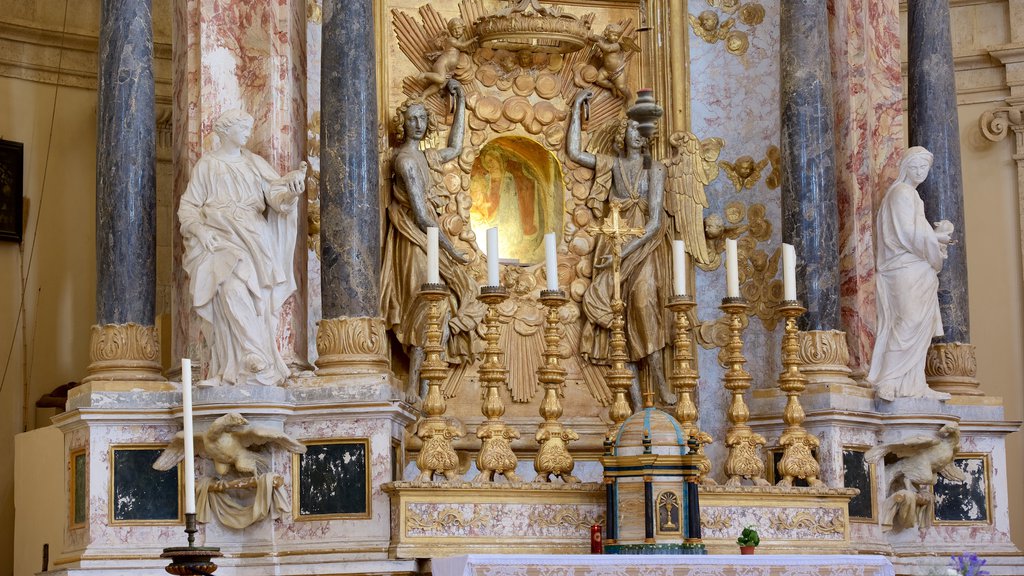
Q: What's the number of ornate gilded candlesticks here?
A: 6